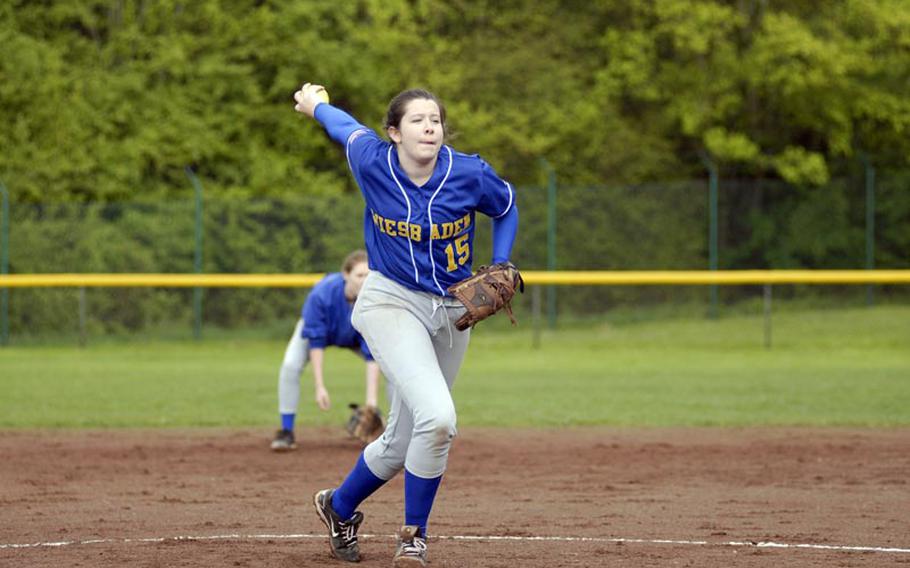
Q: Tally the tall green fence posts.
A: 5